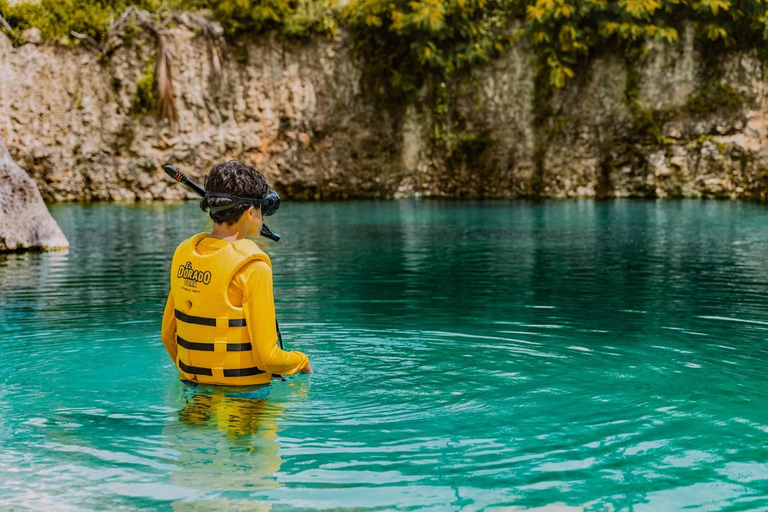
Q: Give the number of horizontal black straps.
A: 3